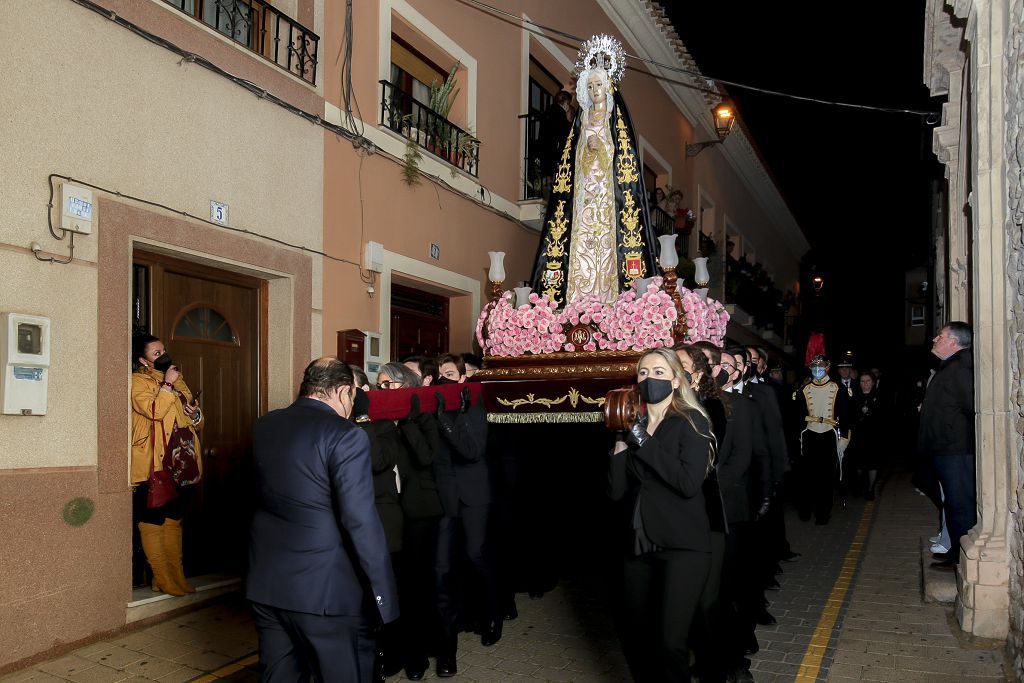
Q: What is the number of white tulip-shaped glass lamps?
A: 7